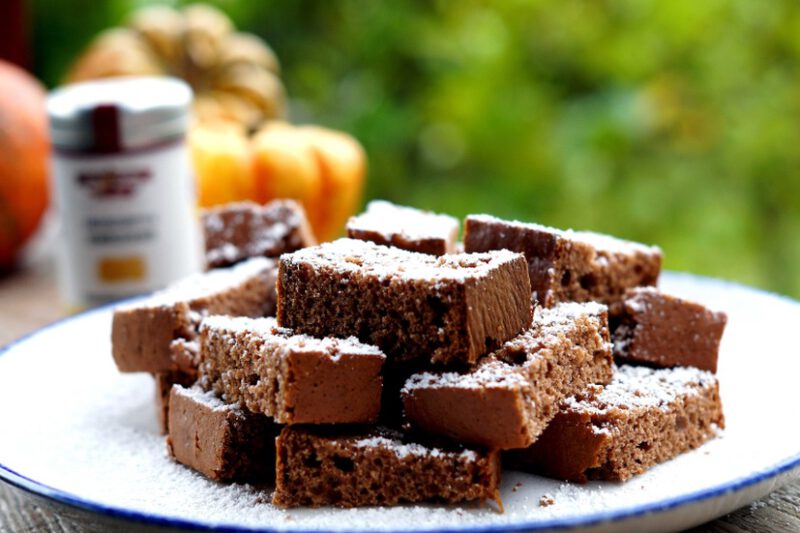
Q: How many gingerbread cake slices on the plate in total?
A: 12